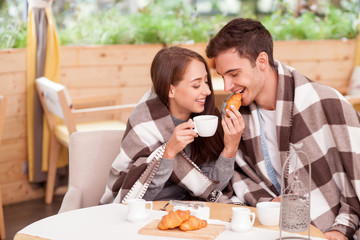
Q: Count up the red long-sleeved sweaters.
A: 0